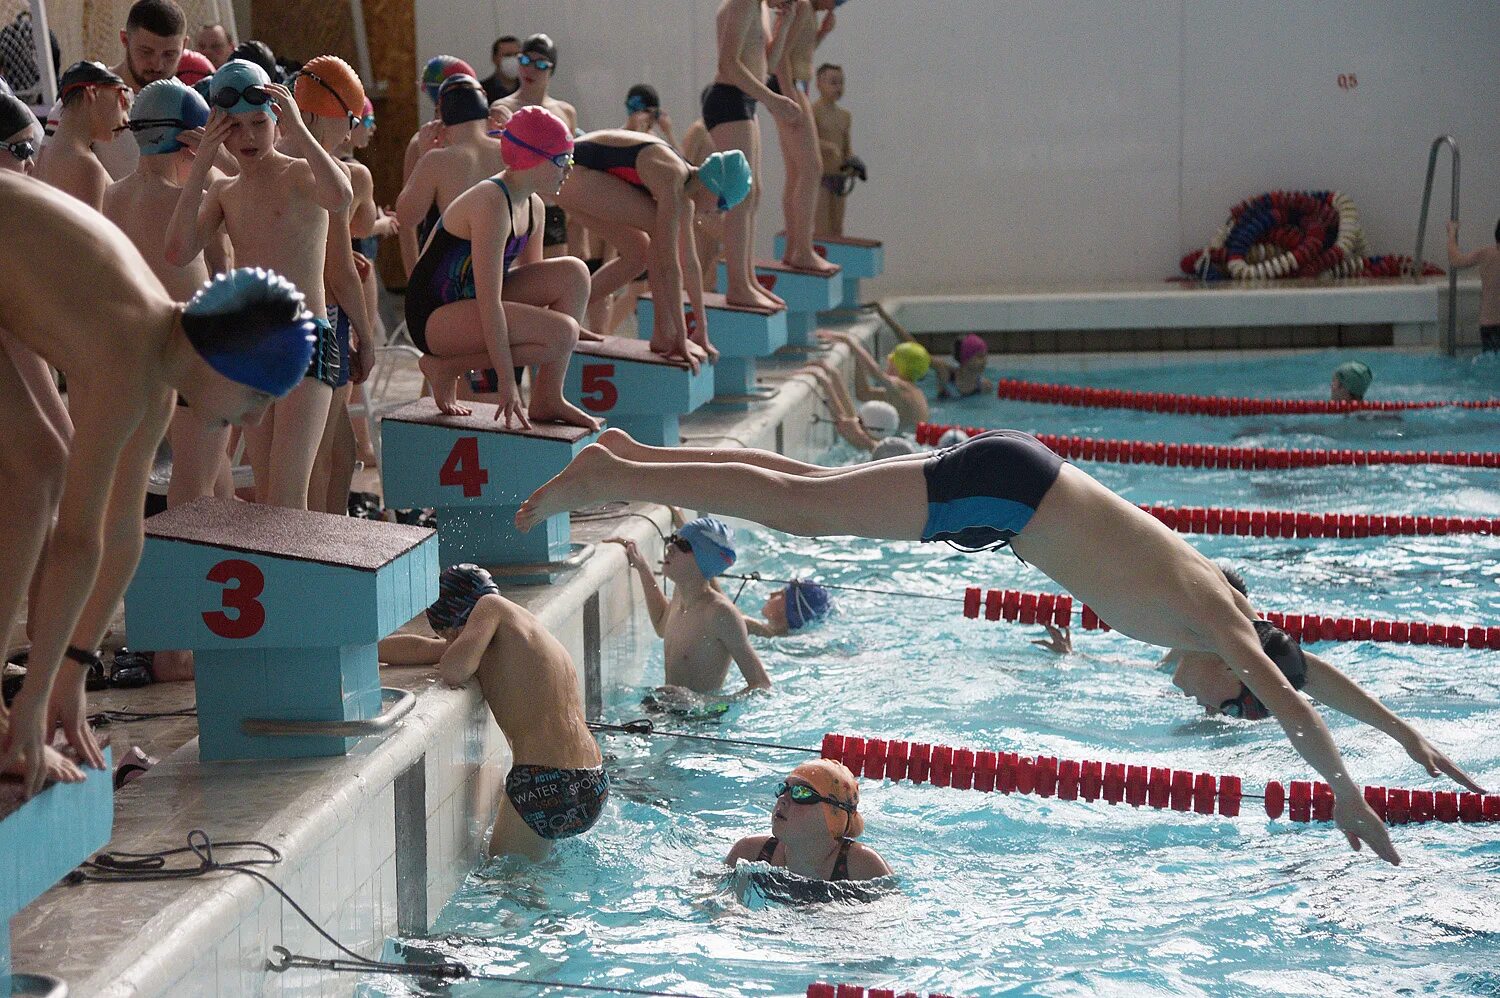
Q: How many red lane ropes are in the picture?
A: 6